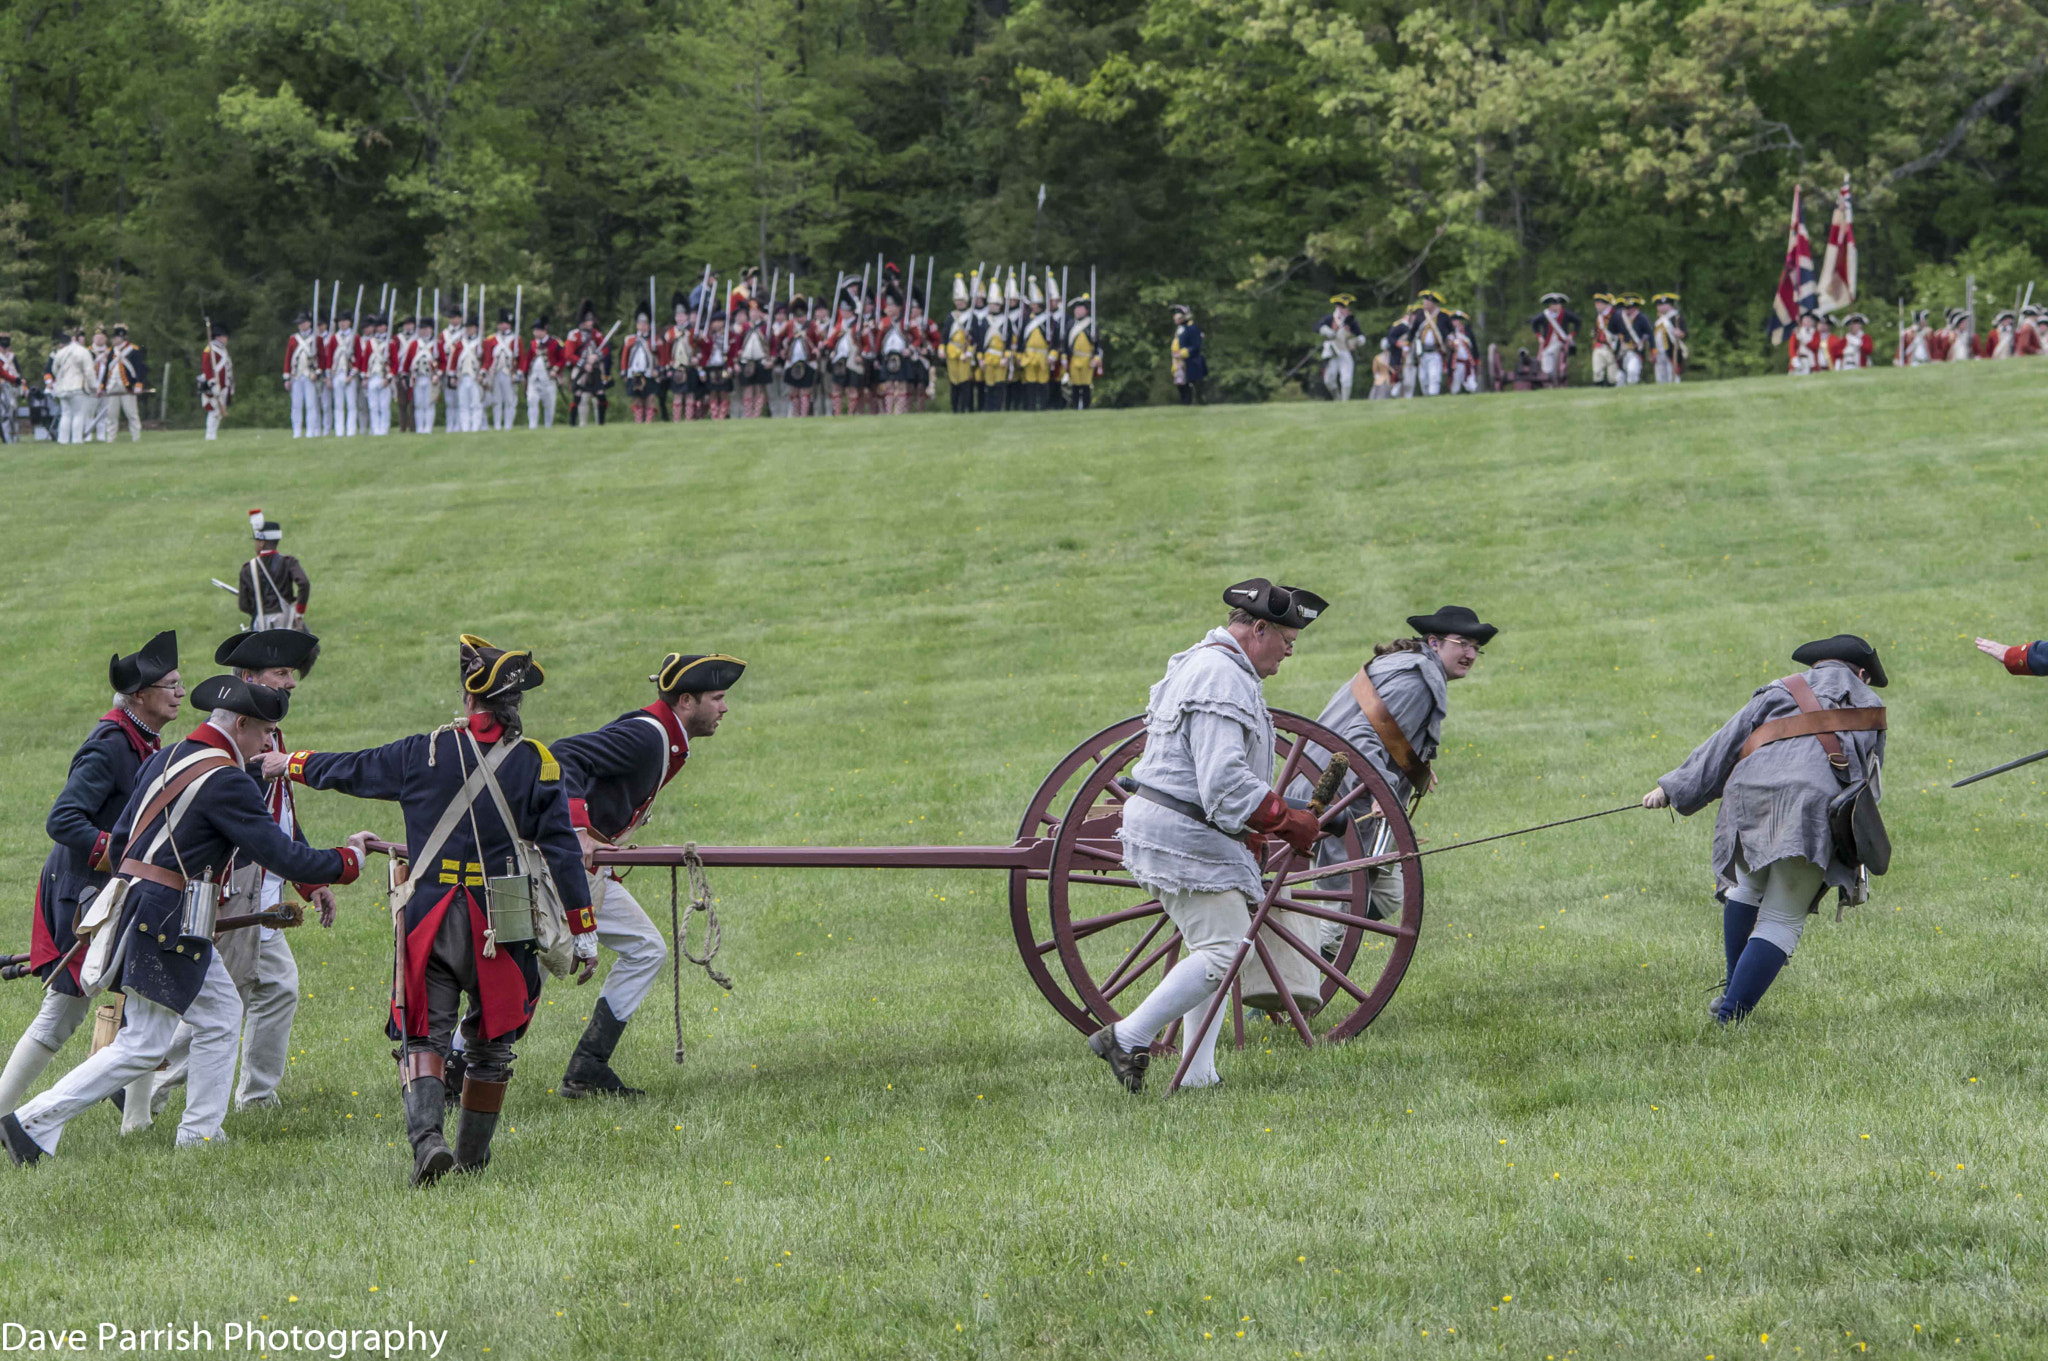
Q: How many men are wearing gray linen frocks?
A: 3